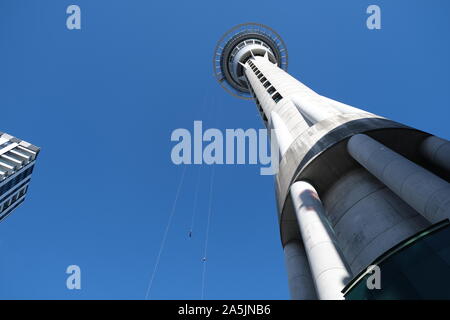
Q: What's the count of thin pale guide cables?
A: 3